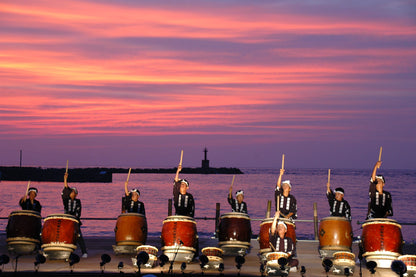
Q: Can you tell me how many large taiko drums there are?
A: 8